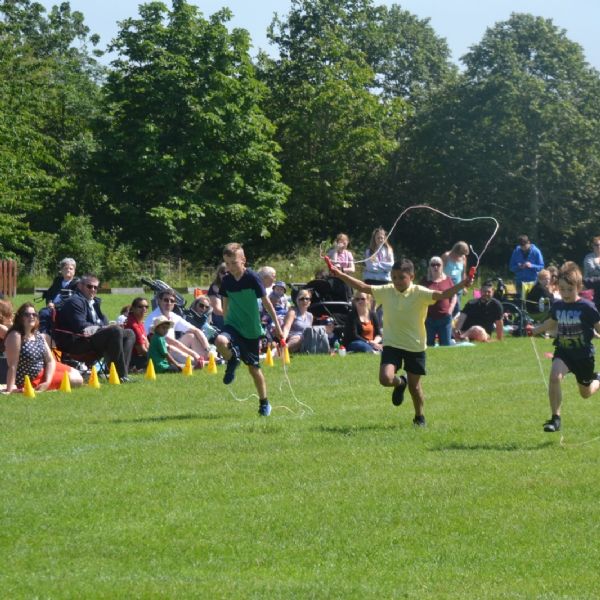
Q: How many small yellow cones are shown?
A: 9